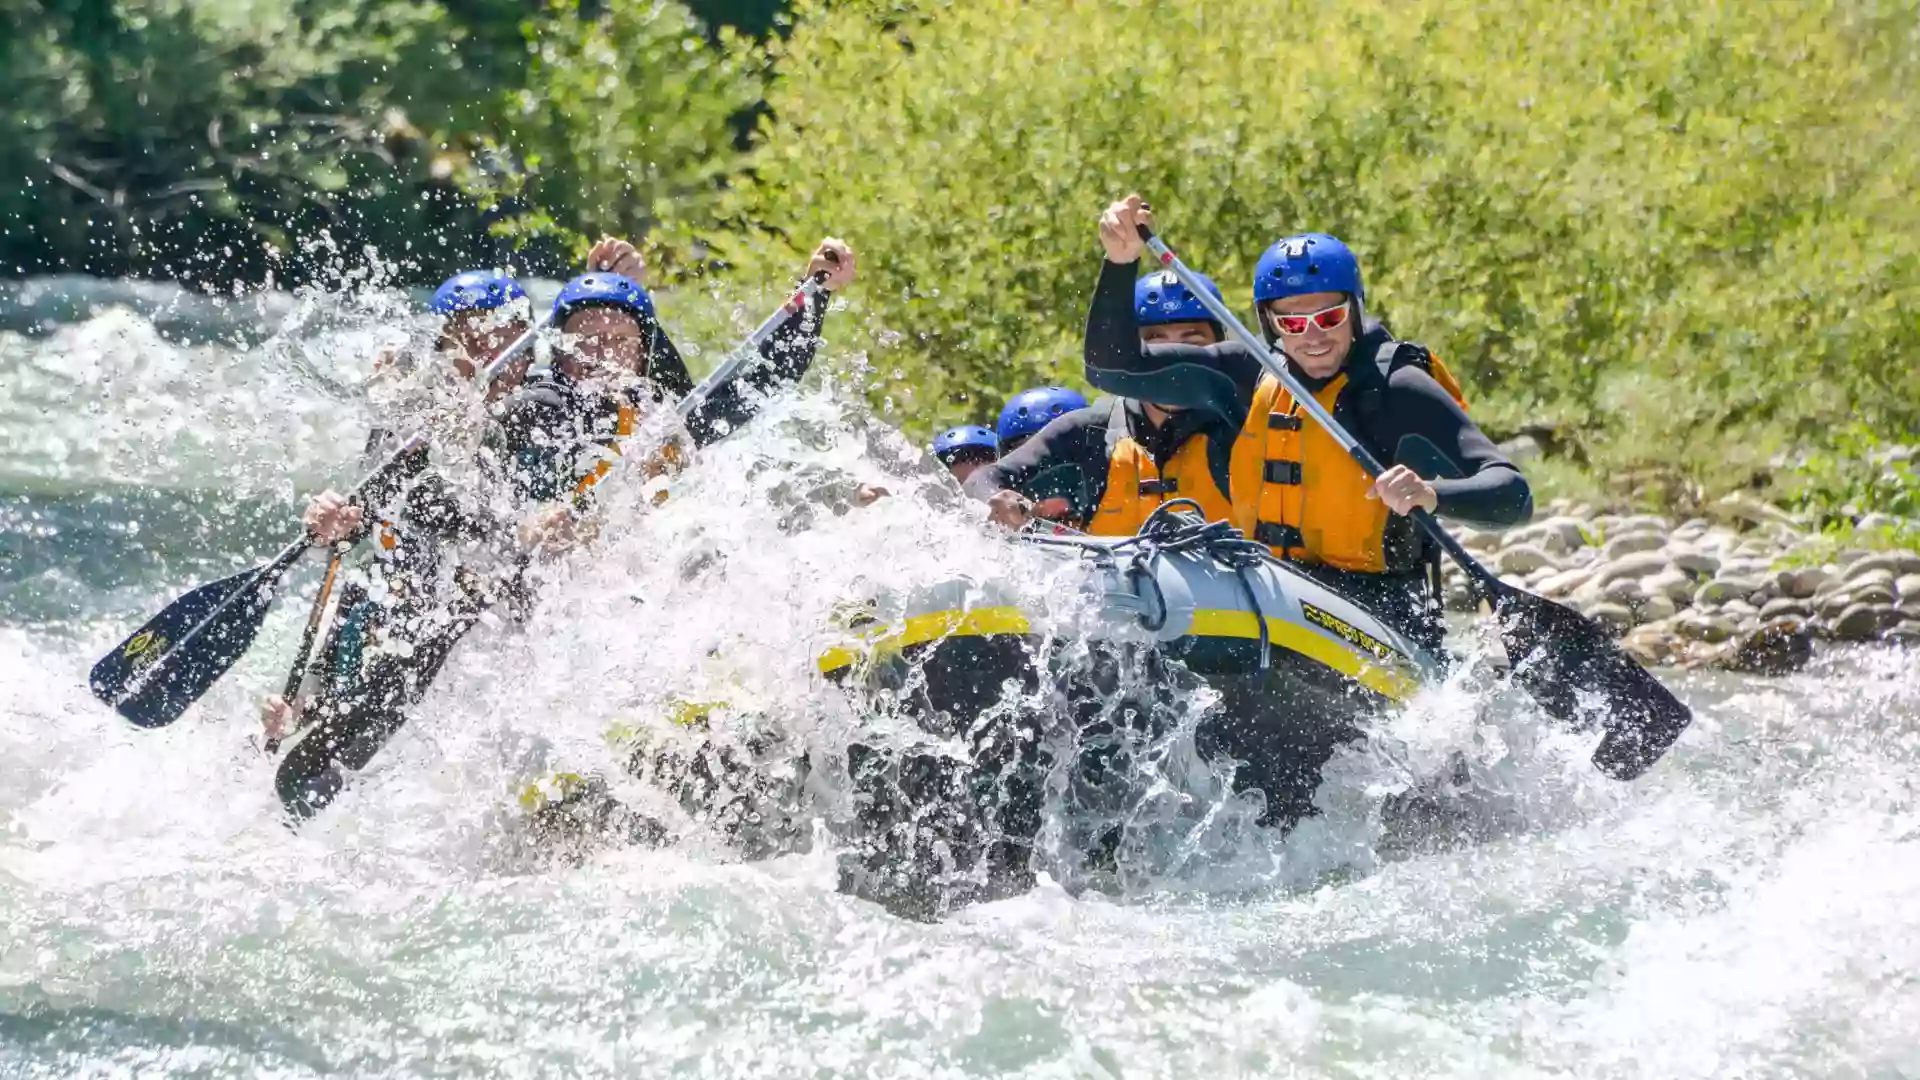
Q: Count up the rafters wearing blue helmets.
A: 6